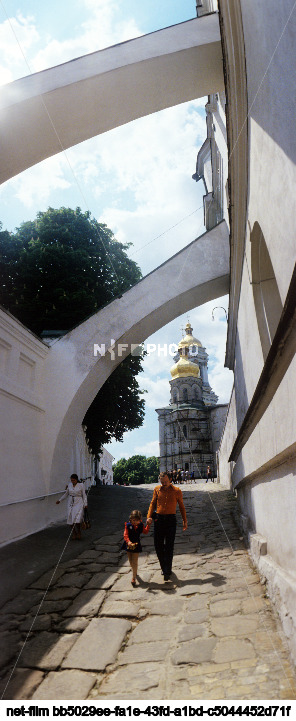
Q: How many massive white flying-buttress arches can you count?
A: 2